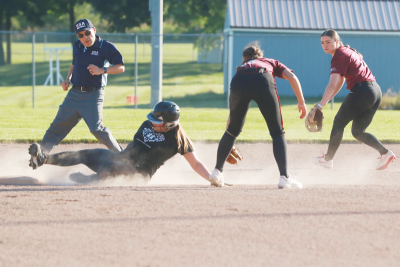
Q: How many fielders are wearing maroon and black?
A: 2